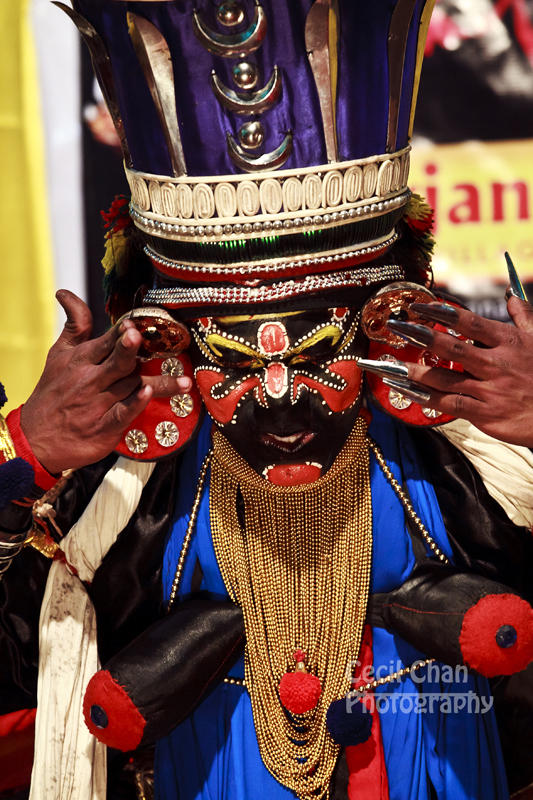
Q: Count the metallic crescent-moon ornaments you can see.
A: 3